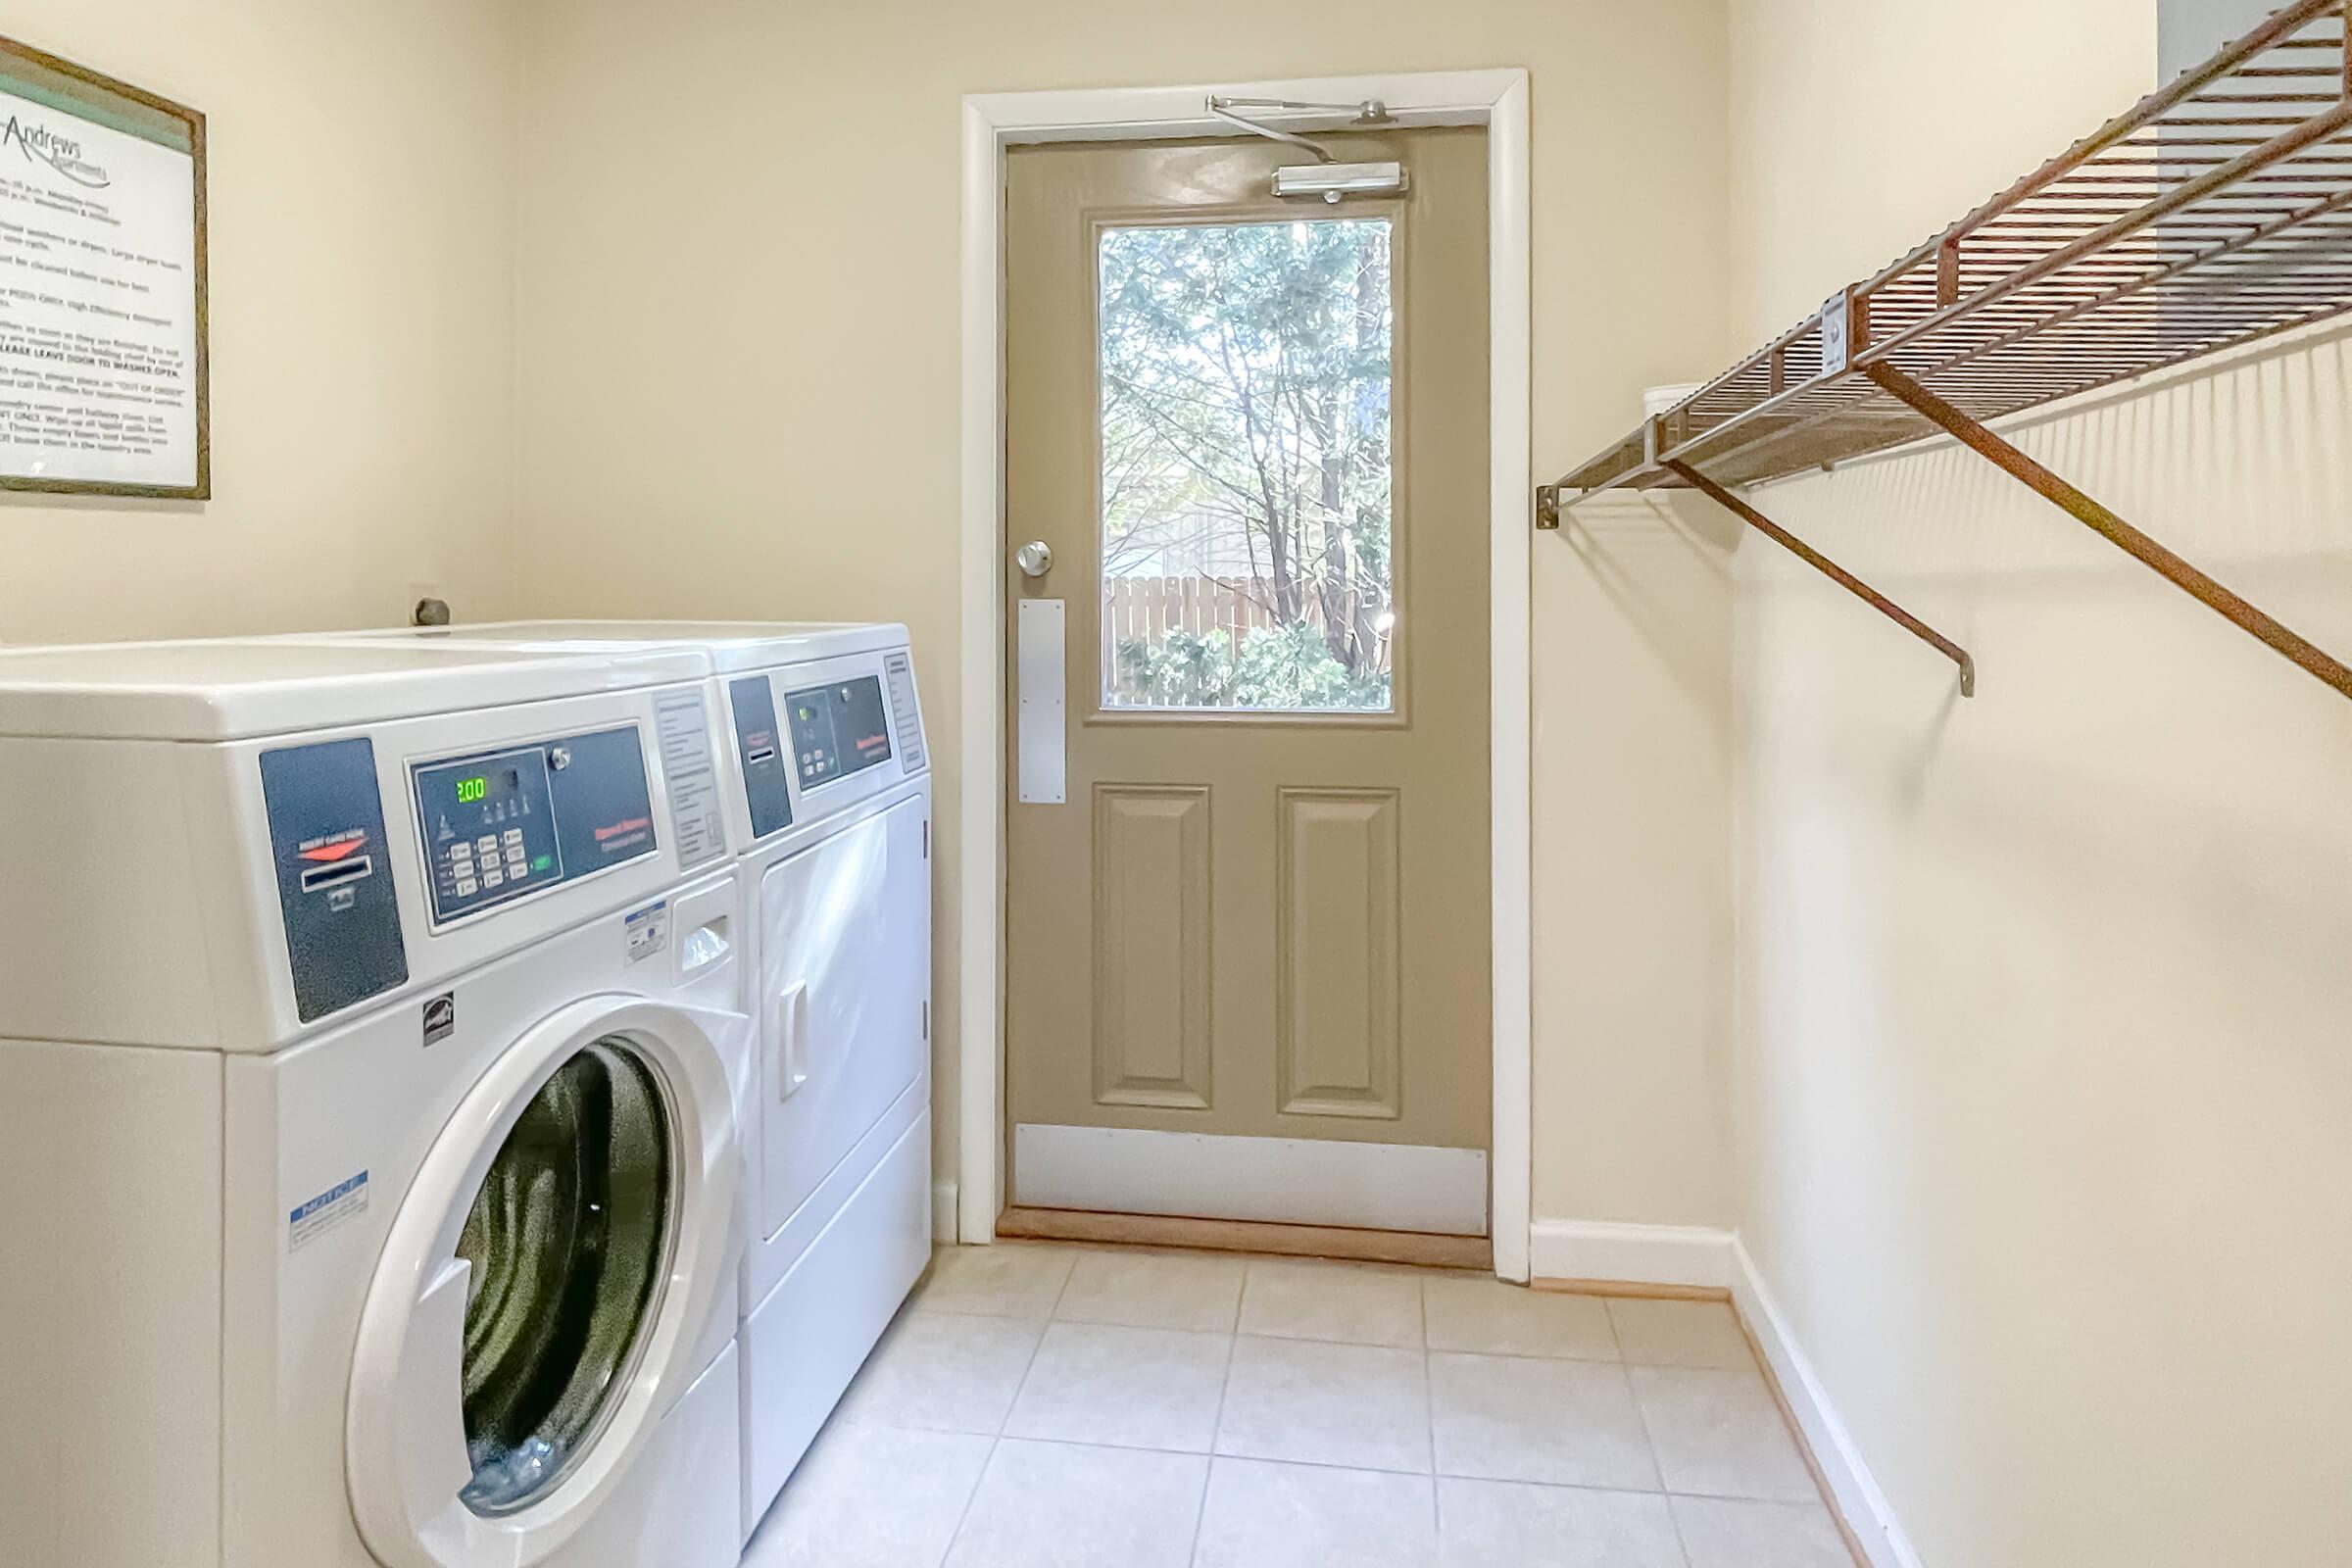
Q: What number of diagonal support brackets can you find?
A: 2